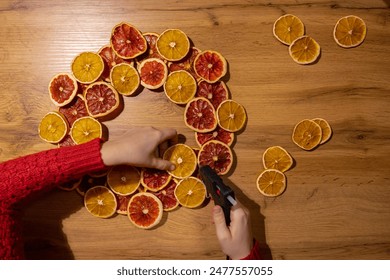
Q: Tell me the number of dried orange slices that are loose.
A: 7